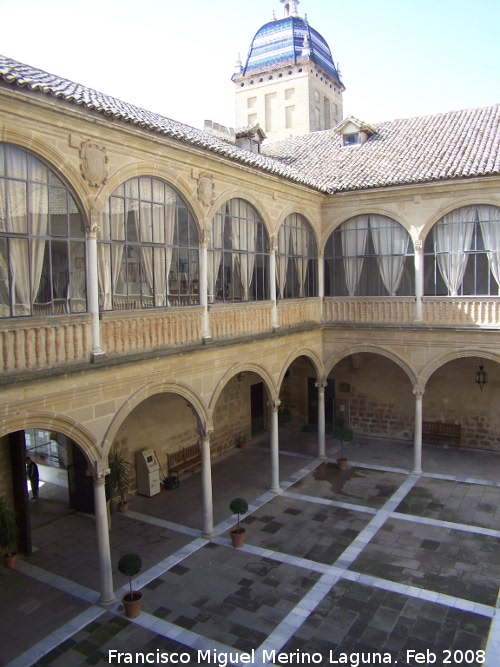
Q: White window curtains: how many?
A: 12